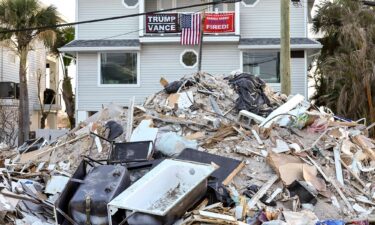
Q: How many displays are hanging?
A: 3